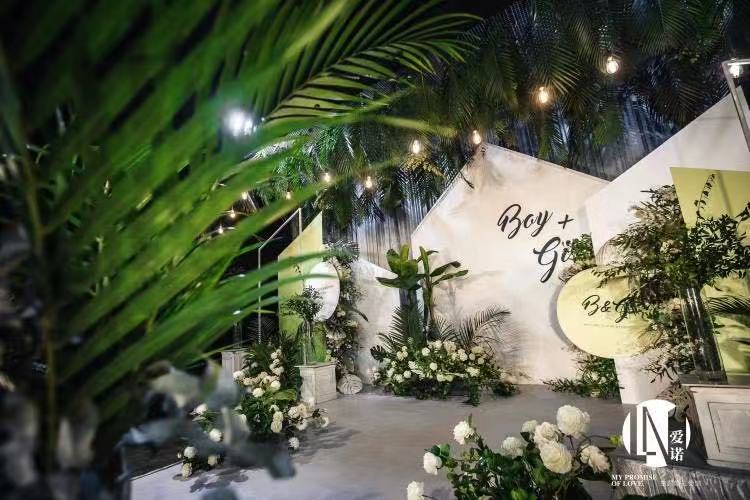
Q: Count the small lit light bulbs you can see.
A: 11